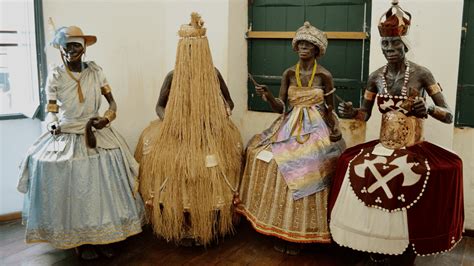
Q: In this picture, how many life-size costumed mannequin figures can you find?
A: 4